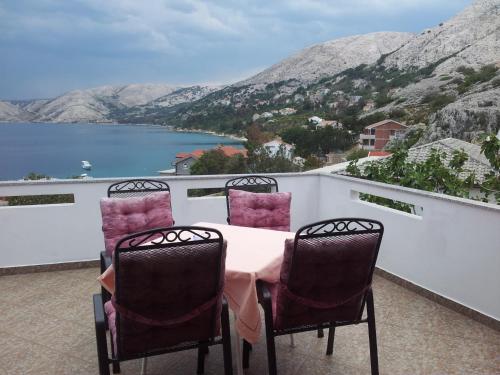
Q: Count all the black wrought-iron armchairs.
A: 4